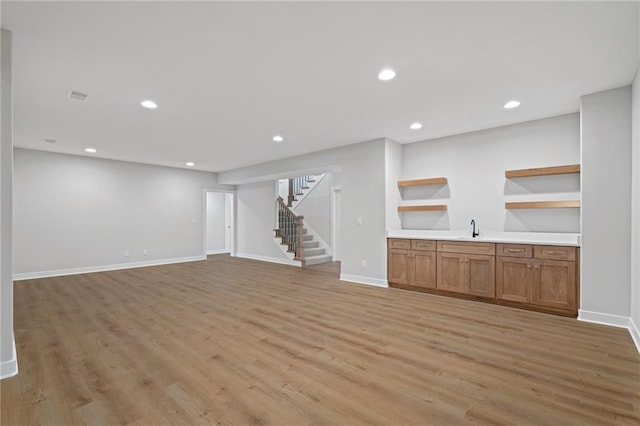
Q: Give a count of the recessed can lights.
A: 7